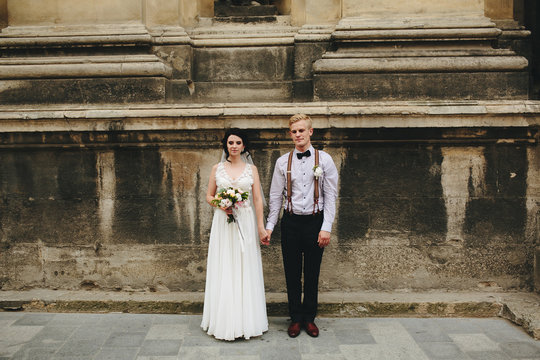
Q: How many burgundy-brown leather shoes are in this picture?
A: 2